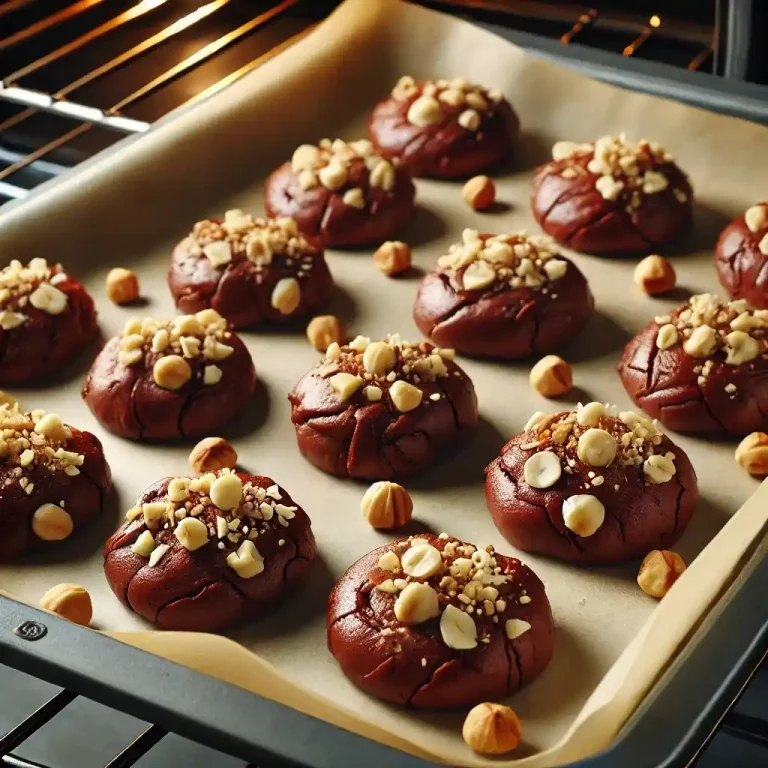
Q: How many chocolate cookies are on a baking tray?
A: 14